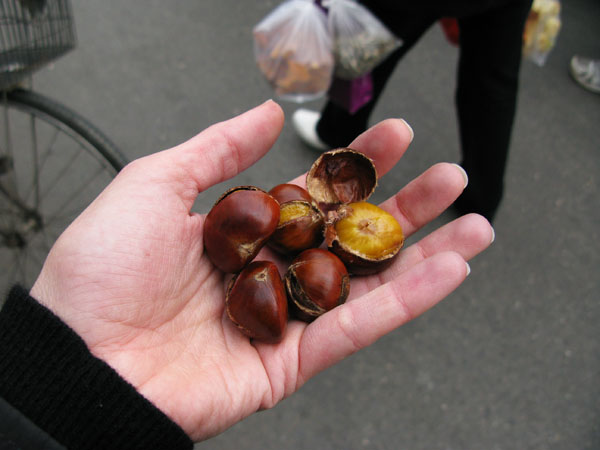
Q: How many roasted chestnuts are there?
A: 5